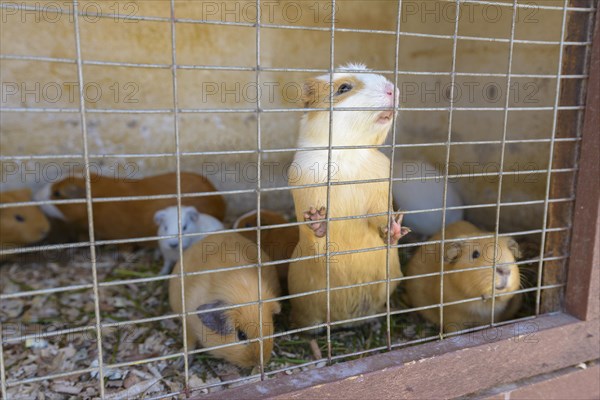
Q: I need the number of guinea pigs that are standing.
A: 1